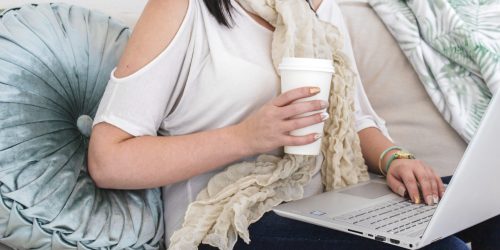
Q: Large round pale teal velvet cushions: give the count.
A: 1